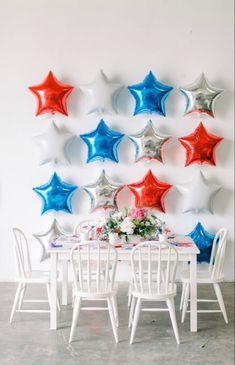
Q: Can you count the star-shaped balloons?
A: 14